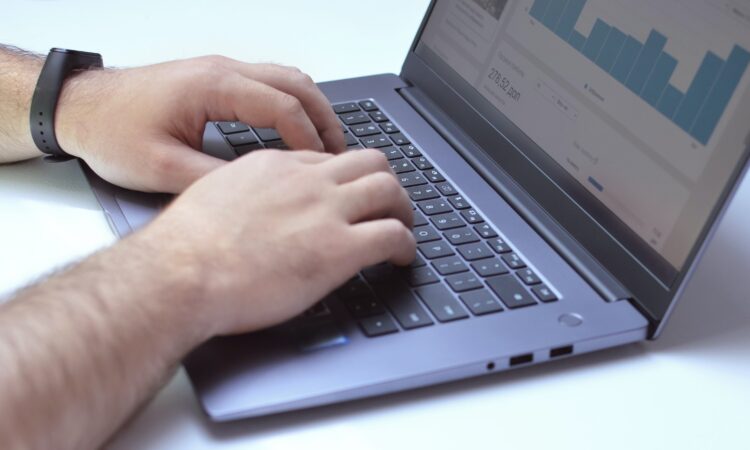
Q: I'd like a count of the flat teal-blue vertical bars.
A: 12